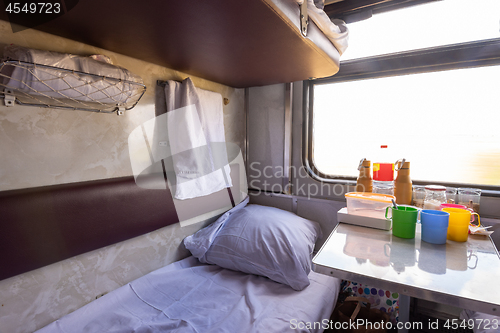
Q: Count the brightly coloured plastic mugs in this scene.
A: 4